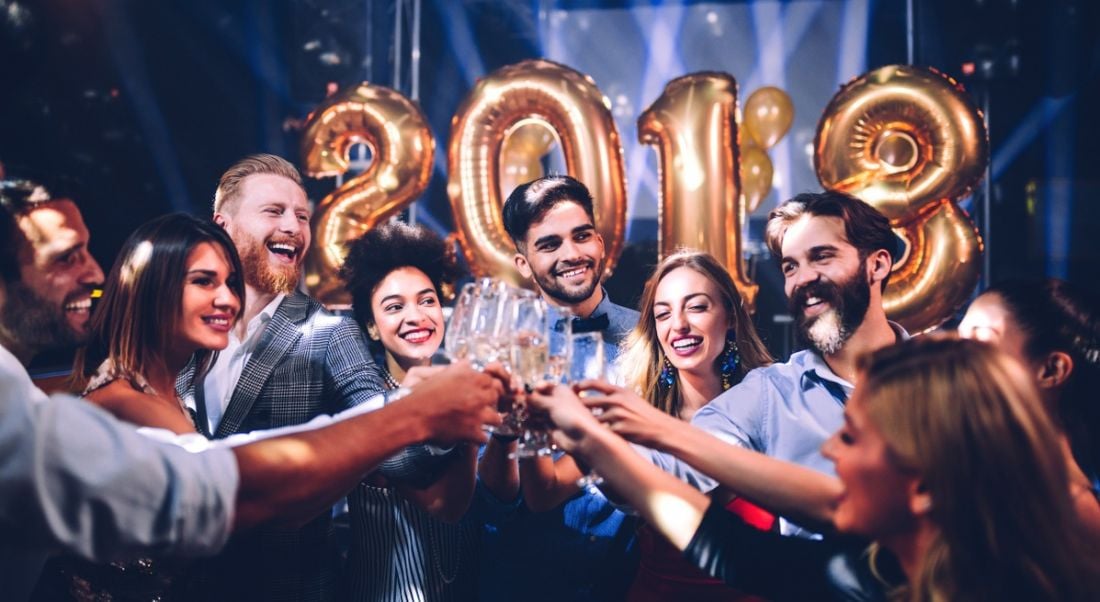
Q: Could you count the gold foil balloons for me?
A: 4